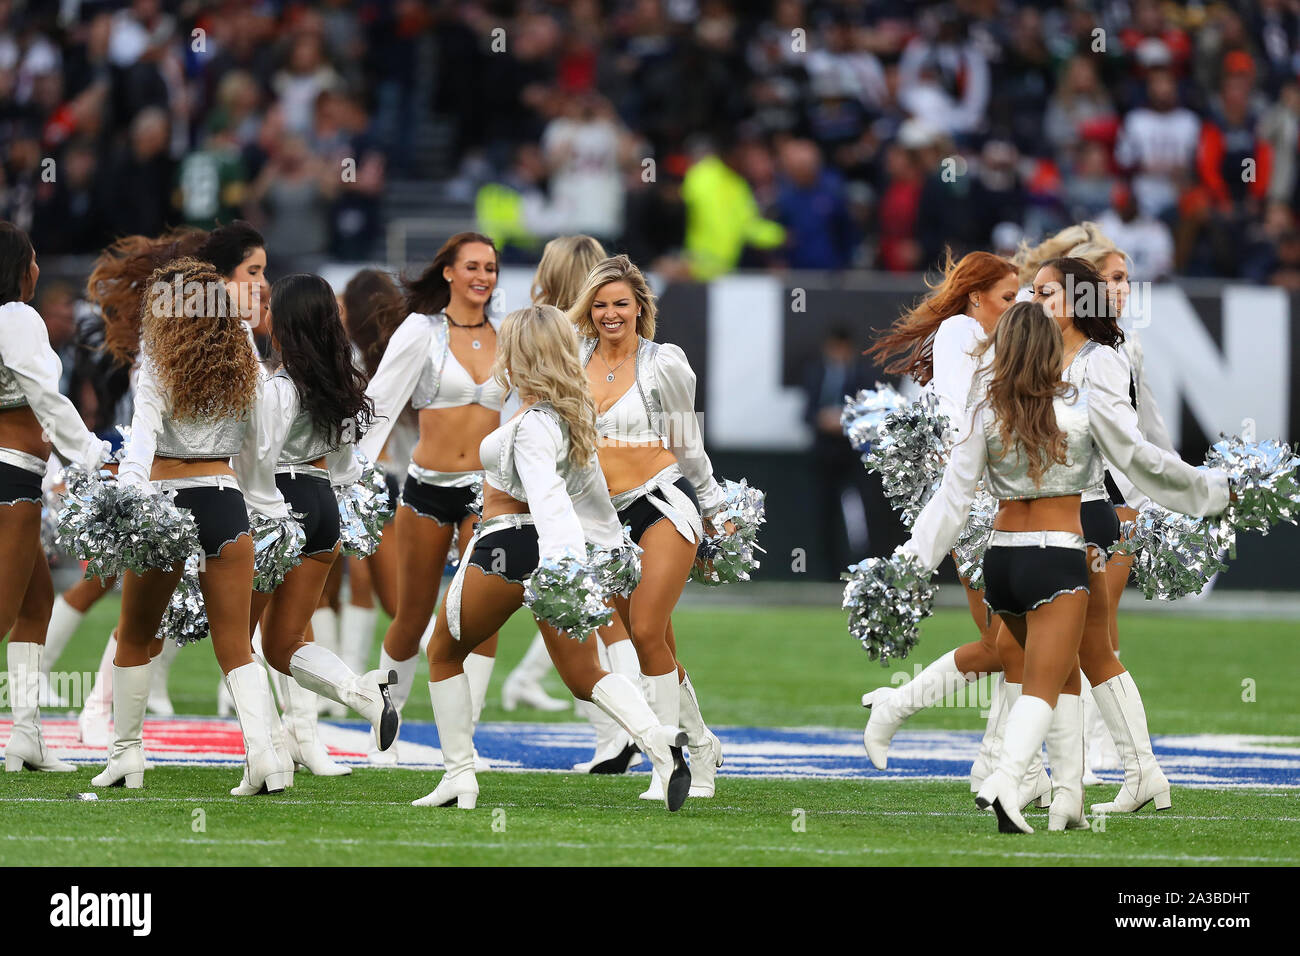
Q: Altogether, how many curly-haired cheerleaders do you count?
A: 1